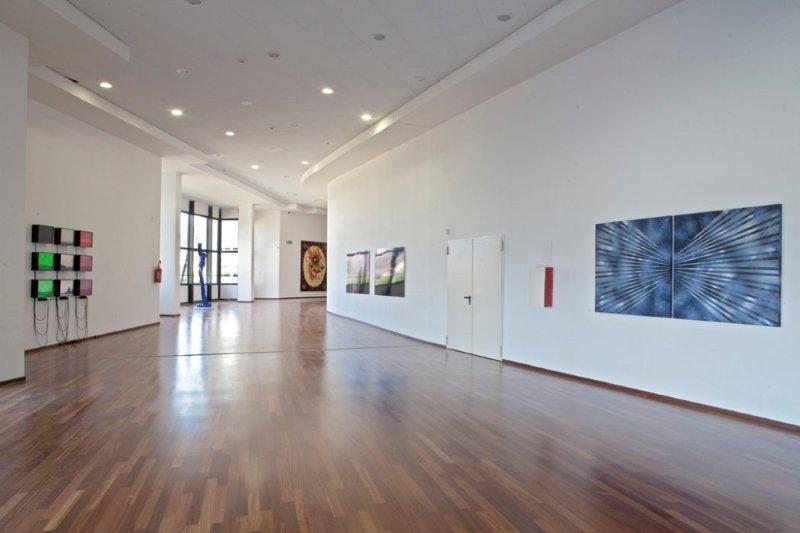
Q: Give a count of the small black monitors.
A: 9